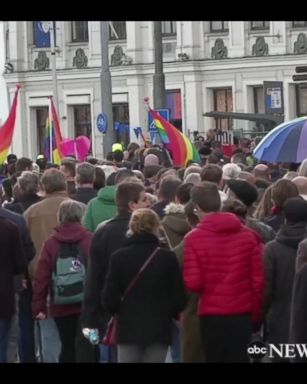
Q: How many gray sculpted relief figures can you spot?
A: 6